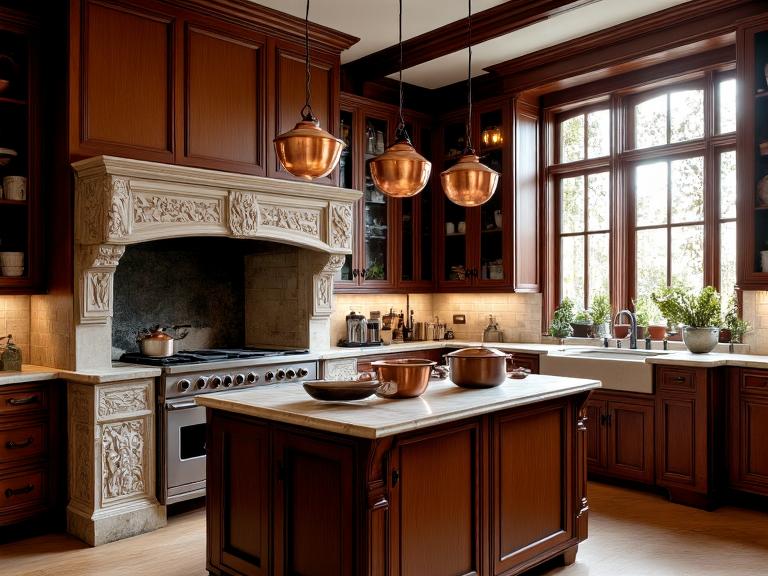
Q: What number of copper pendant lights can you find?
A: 3